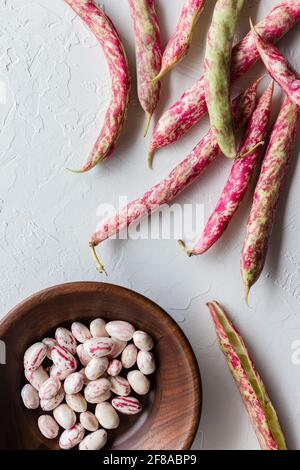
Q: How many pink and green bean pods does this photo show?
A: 10